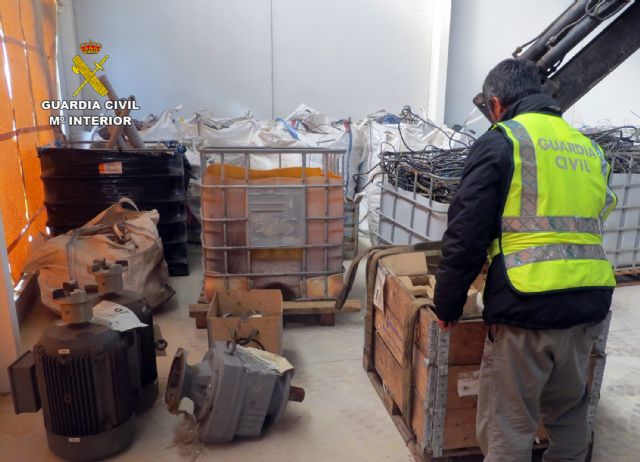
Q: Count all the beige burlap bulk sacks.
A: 1